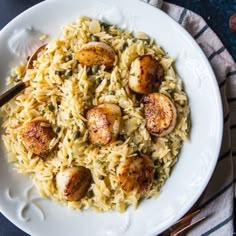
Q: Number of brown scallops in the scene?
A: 7